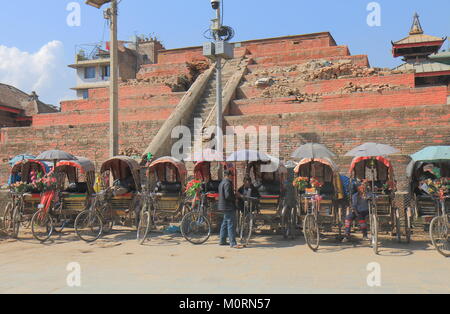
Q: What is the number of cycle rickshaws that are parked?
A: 9